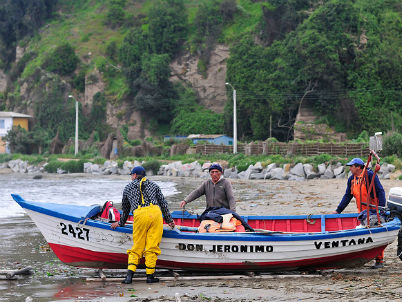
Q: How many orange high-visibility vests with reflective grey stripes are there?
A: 0